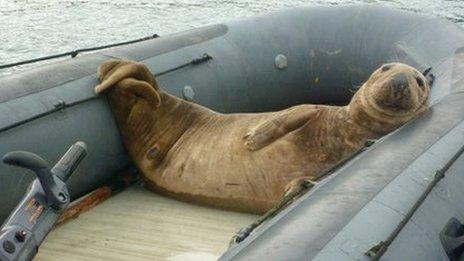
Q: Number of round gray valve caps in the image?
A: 2